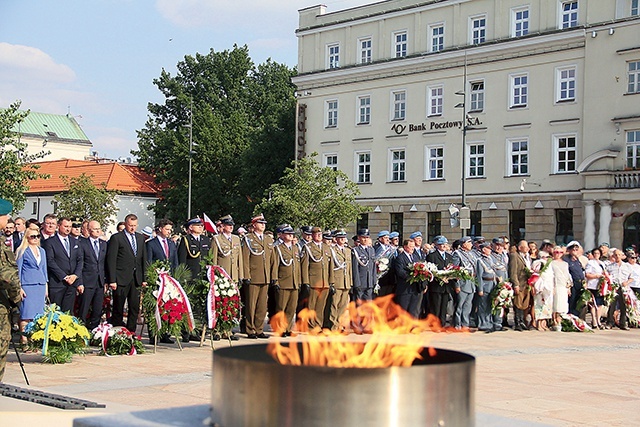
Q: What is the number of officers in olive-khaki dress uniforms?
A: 5